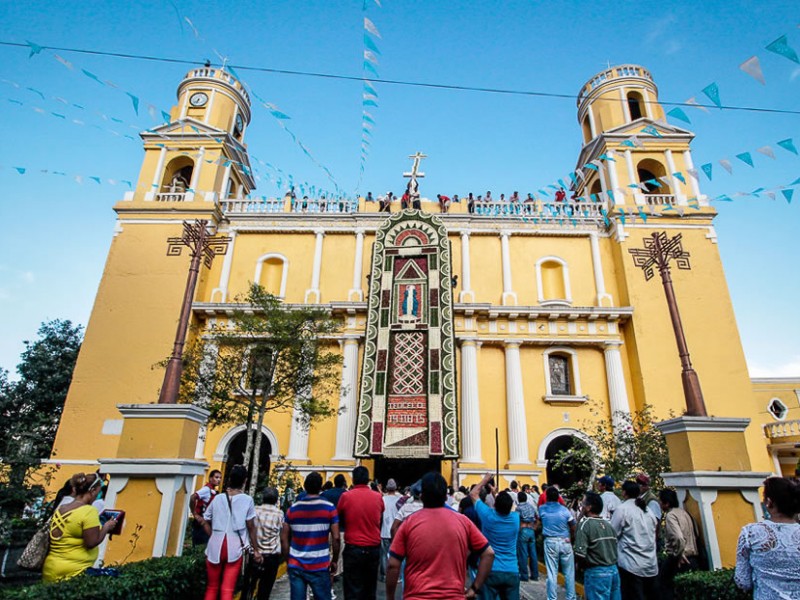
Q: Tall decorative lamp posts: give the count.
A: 2